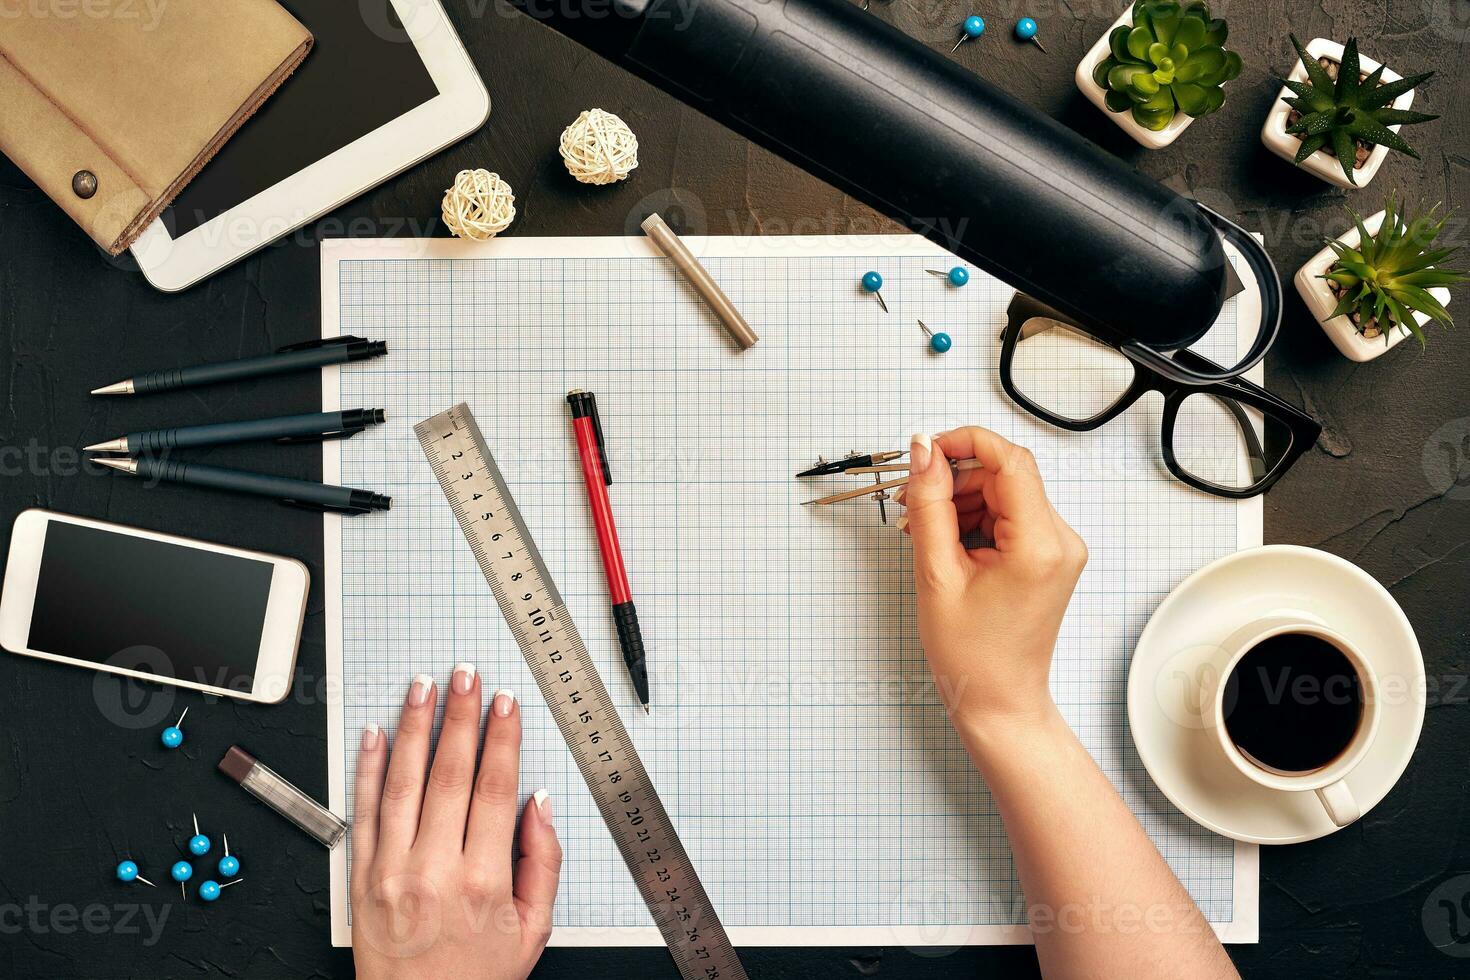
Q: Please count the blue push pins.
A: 11